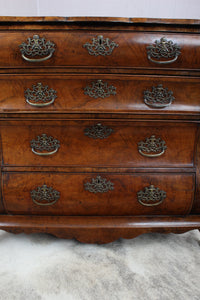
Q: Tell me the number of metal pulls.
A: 8